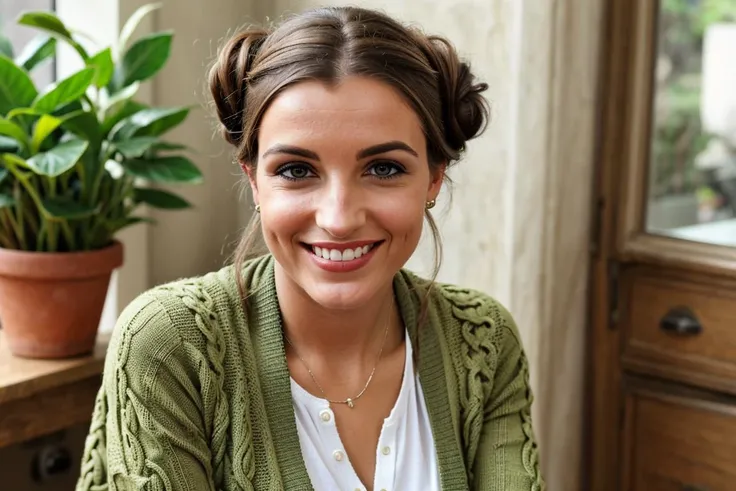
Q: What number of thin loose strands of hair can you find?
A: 2